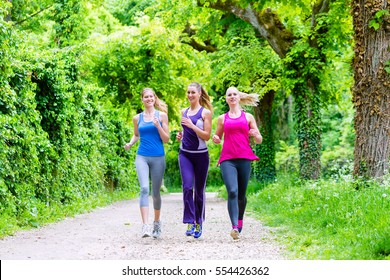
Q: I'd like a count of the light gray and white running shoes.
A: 2